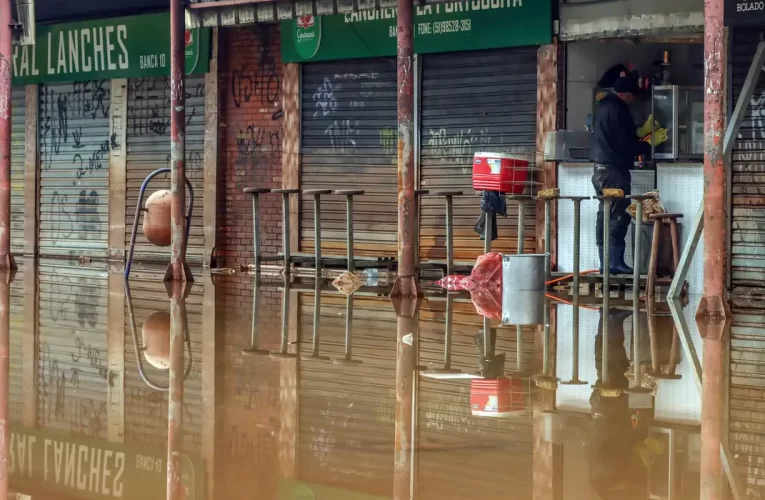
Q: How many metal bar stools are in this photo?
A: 12